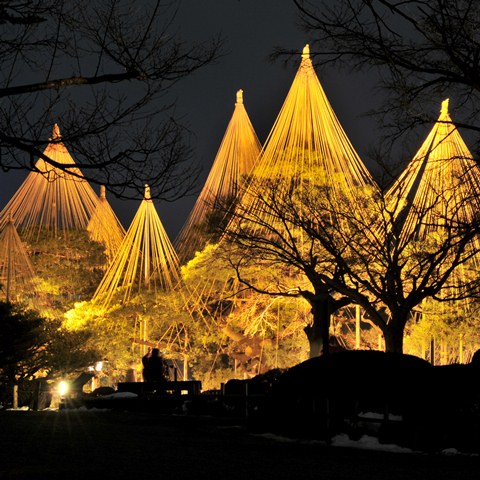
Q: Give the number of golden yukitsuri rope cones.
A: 7